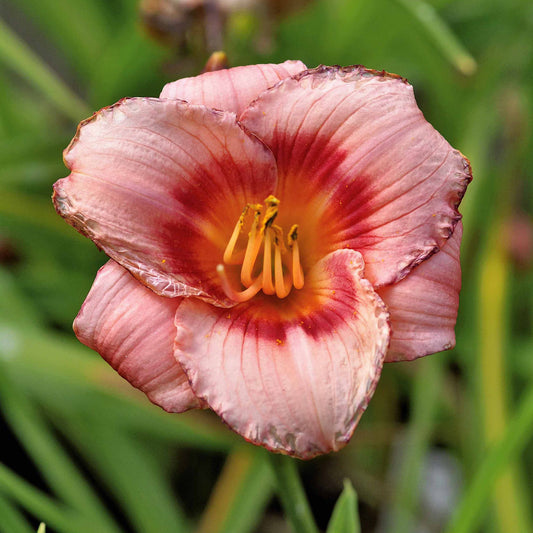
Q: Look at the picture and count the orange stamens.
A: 6